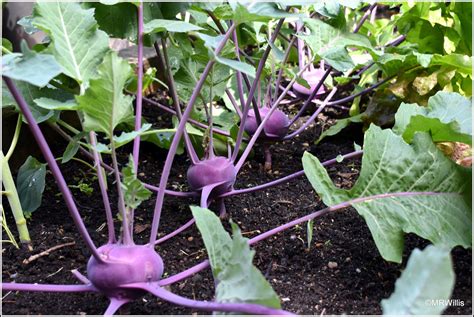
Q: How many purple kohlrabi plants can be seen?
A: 4